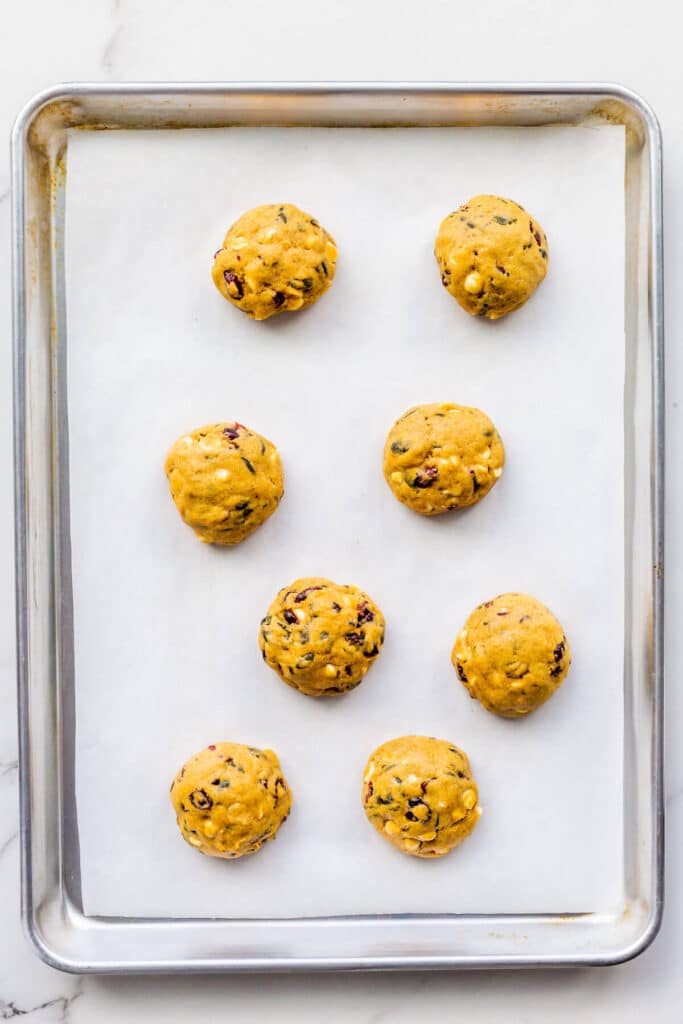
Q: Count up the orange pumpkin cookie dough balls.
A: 8